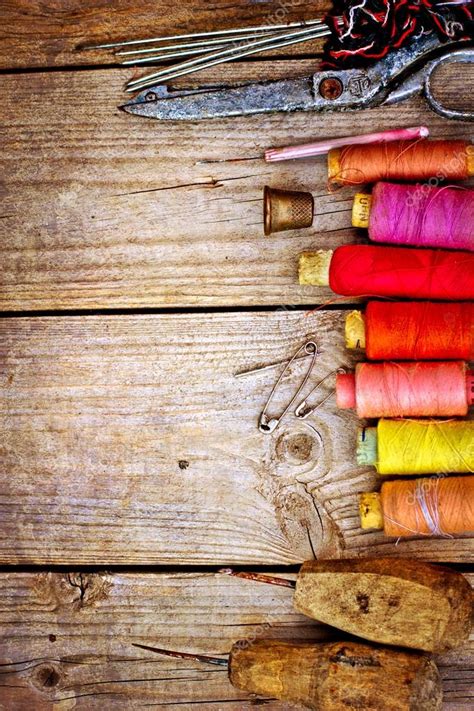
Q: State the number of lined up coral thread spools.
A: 1